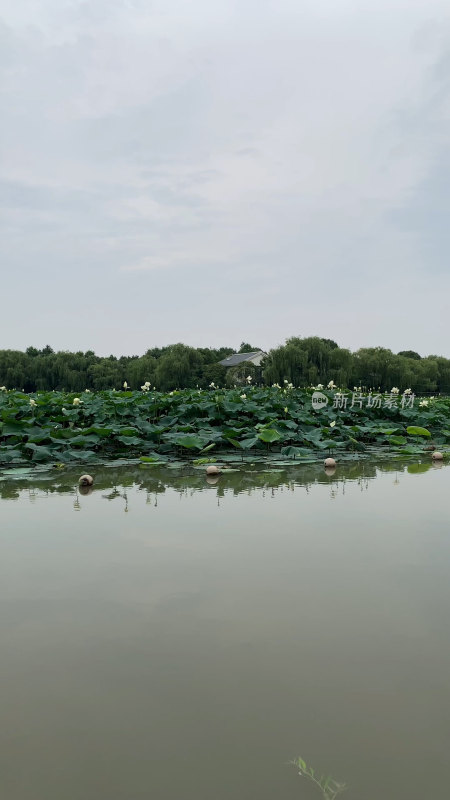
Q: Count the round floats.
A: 4